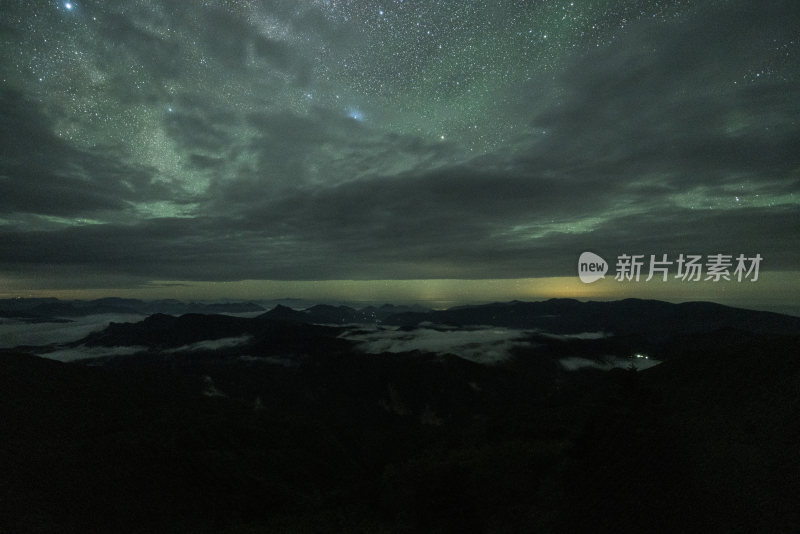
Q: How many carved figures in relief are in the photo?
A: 0